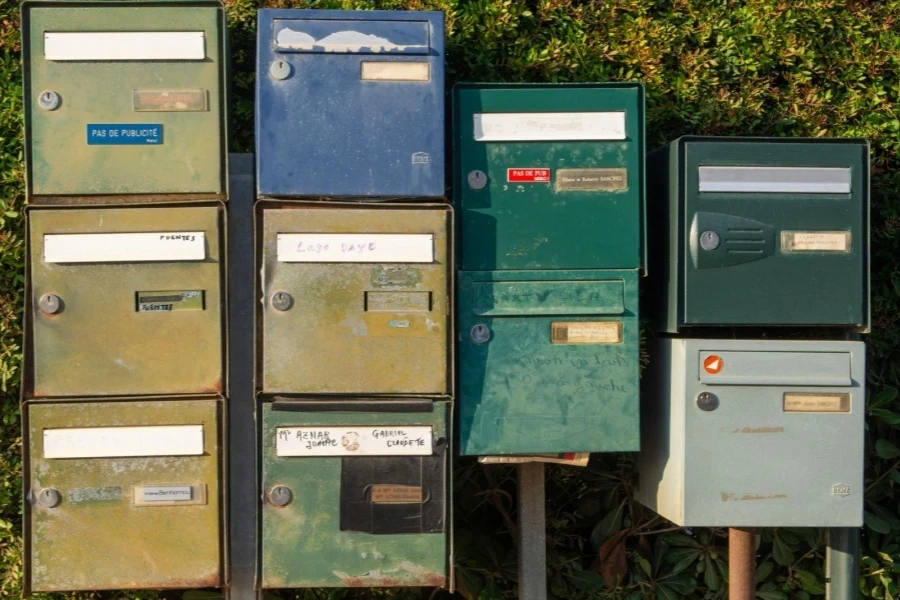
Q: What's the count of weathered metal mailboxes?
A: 10